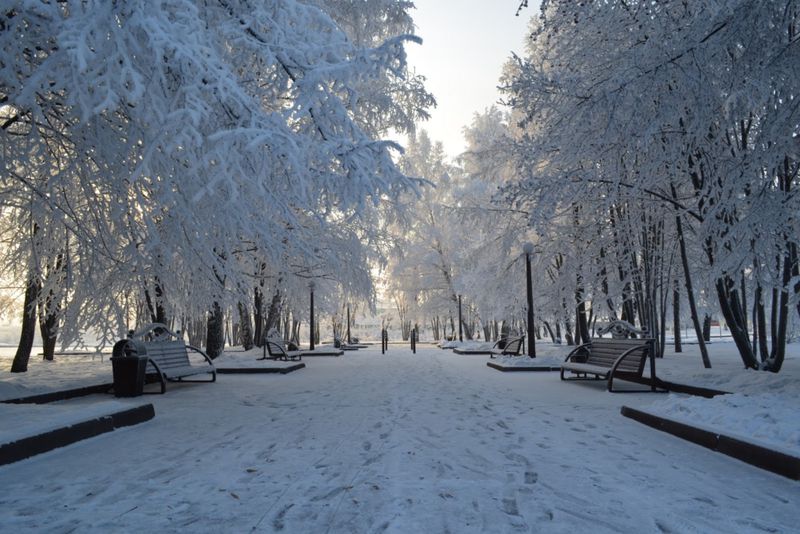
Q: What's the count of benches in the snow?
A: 4